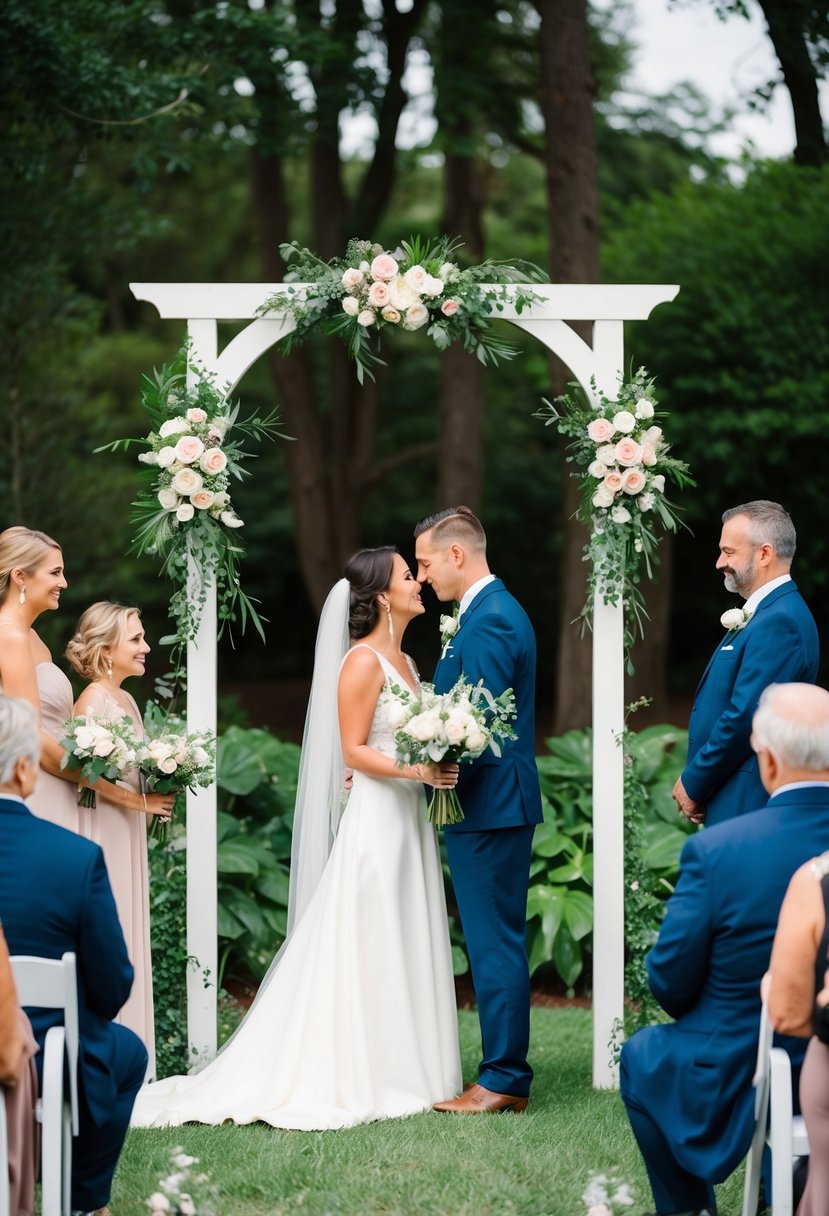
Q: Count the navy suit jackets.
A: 4